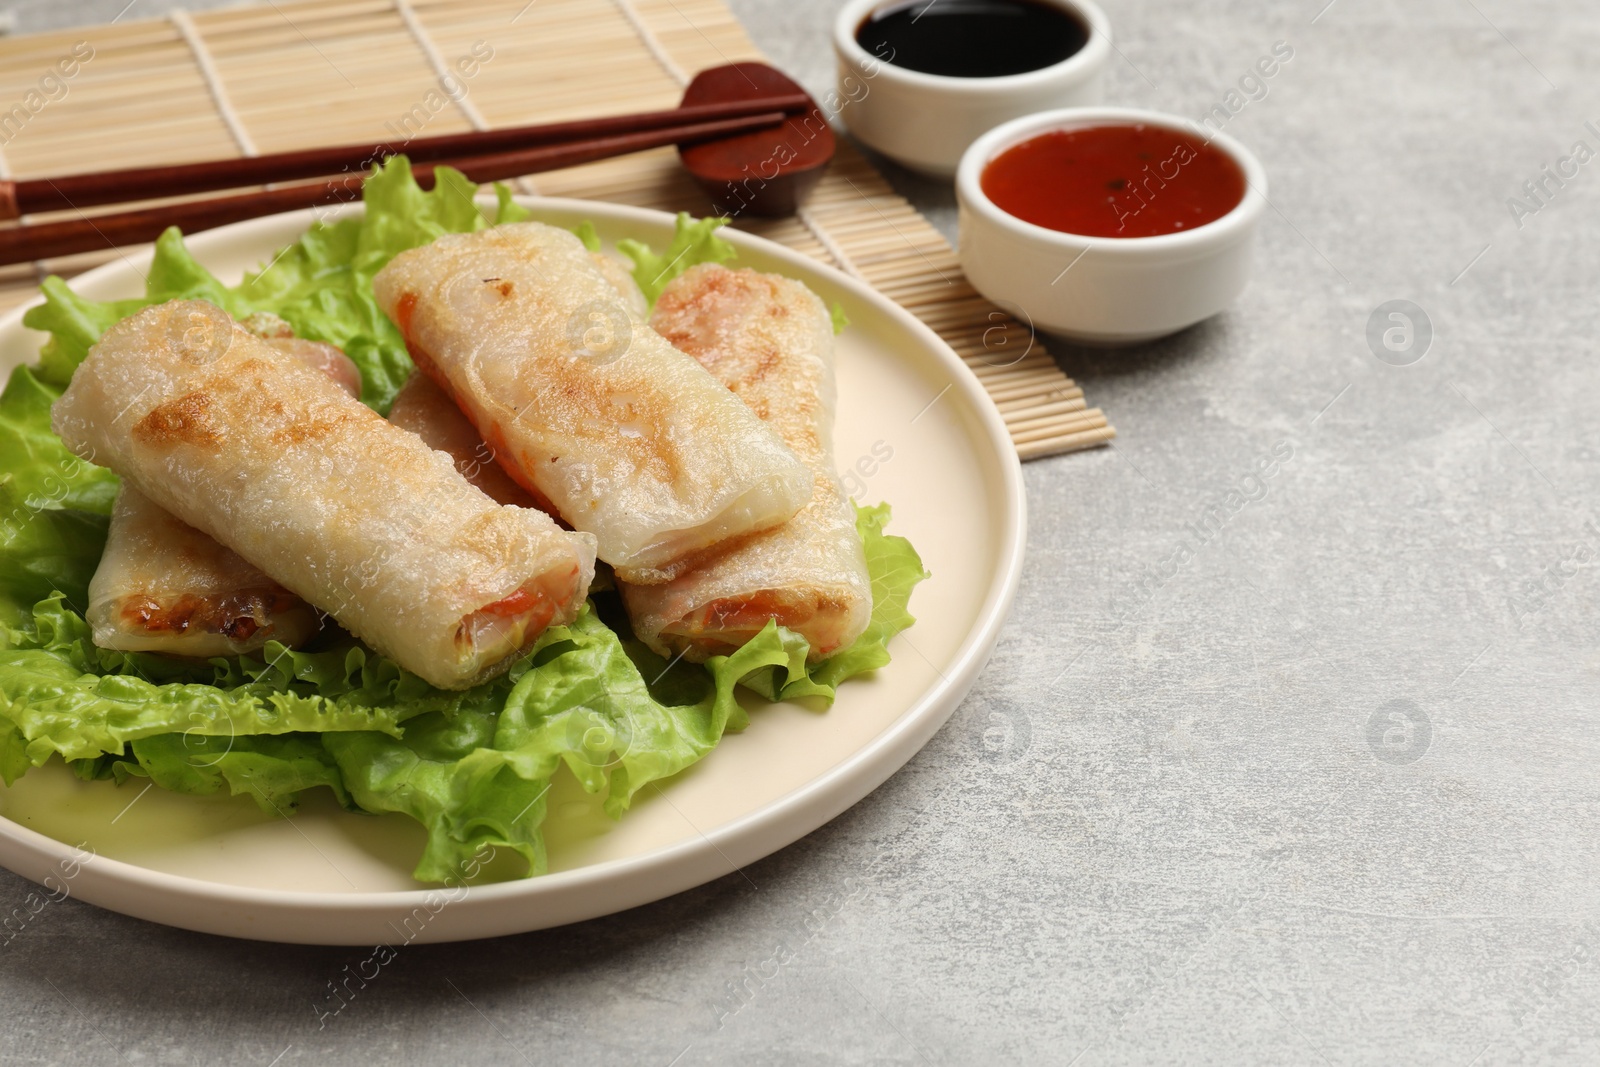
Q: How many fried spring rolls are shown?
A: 5